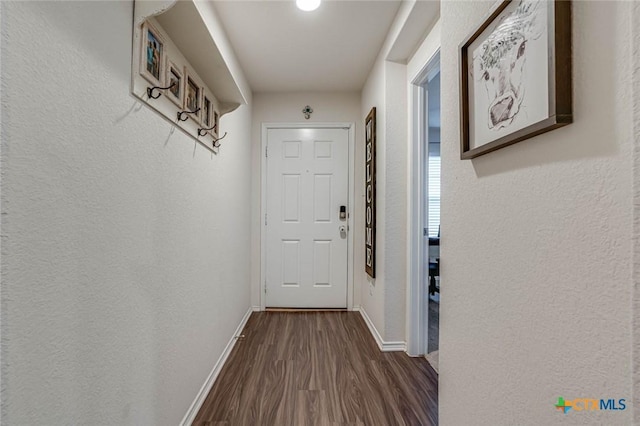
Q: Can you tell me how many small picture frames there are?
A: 5